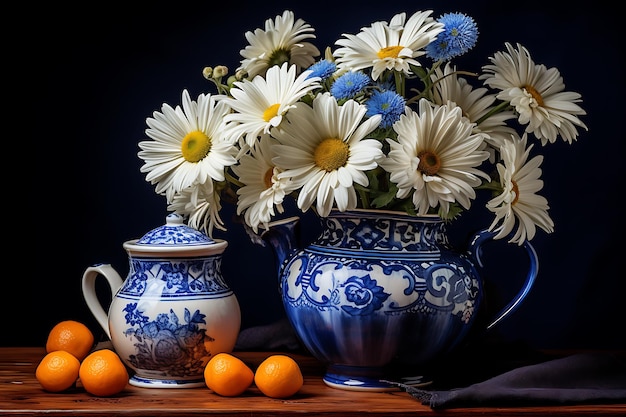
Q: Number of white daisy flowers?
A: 11